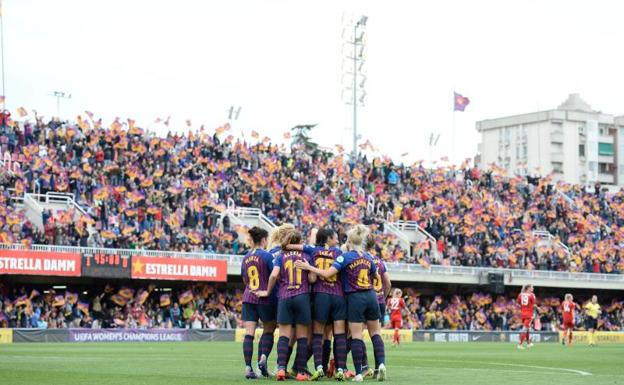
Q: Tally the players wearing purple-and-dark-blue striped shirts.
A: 6